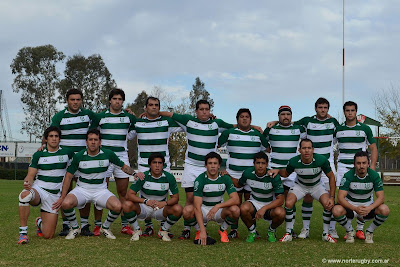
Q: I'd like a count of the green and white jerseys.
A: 15